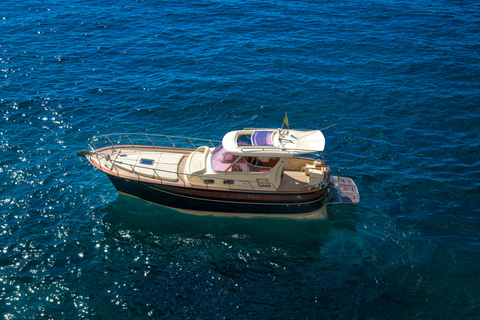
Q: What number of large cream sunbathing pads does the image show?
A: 1